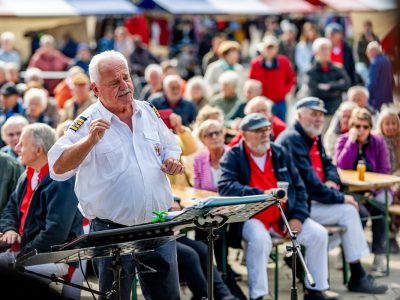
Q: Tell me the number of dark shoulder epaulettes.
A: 2